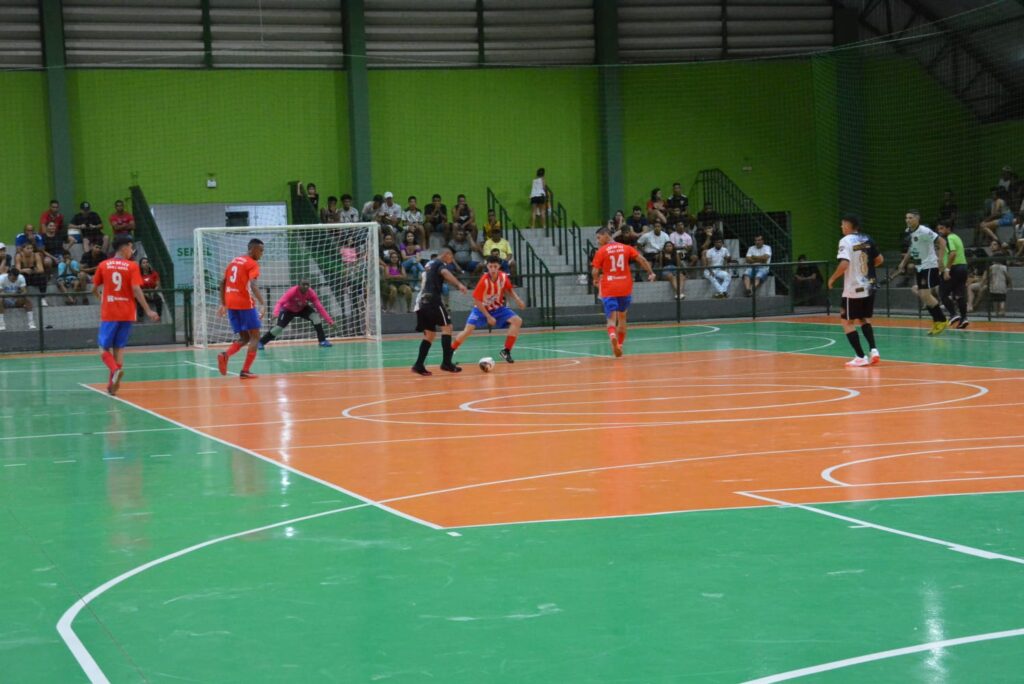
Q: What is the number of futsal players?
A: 8